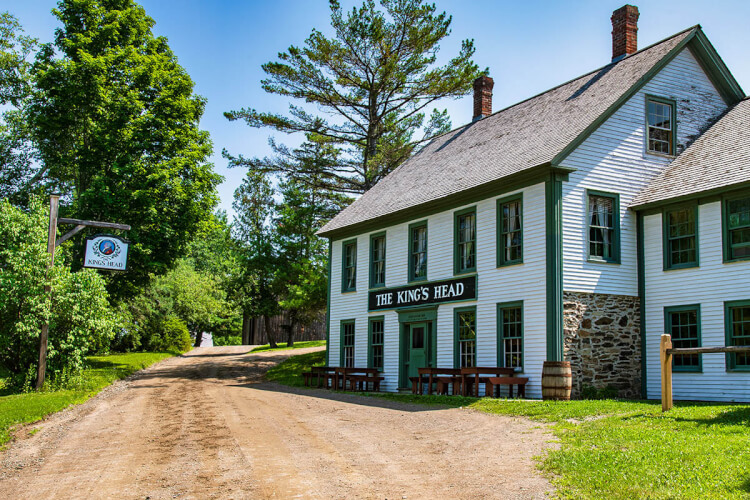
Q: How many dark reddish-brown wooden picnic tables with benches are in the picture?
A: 4